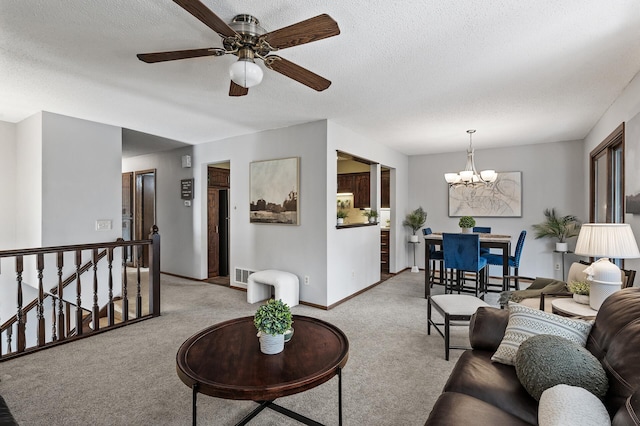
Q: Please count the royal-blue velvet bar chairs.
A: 4